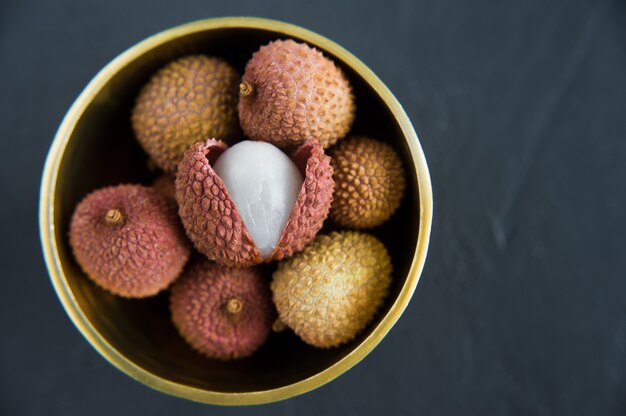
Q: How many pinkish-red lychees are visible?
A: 4